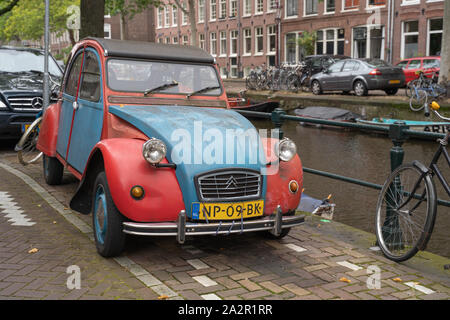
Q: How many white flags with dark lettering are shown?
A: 0